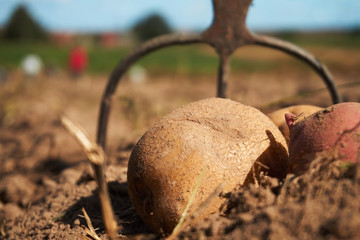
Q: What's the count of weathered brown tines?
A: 3